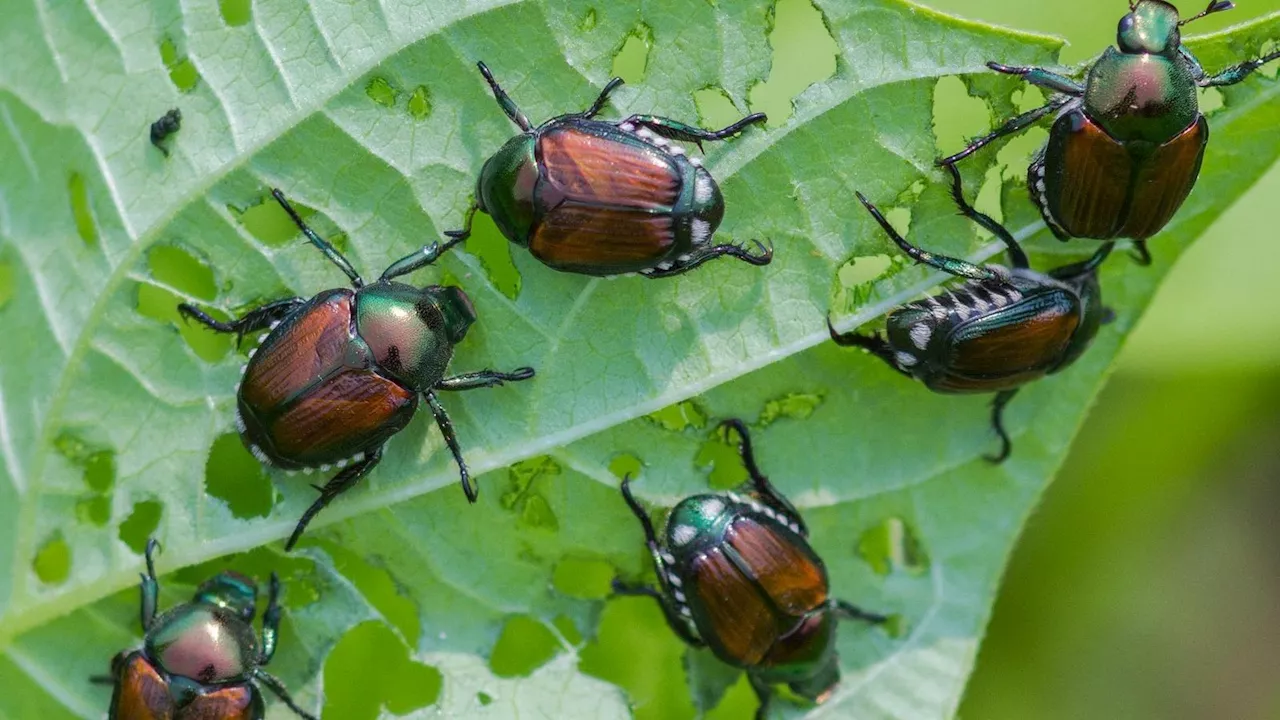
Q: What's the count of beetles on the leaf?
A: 6